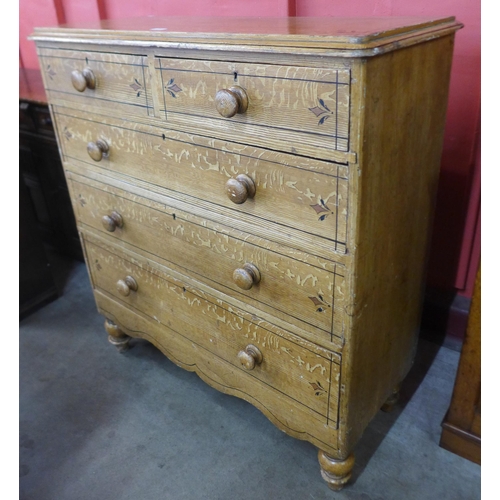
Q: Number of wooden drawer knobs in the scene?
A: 8